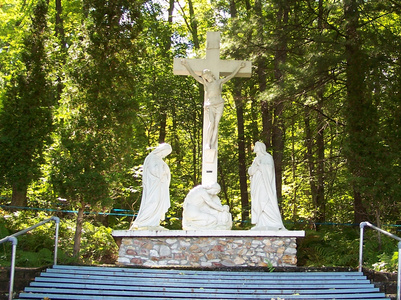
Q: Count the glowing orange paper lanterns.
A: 0